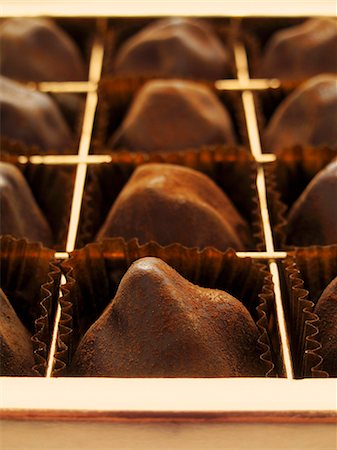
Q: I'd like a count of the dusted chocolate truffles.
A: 12